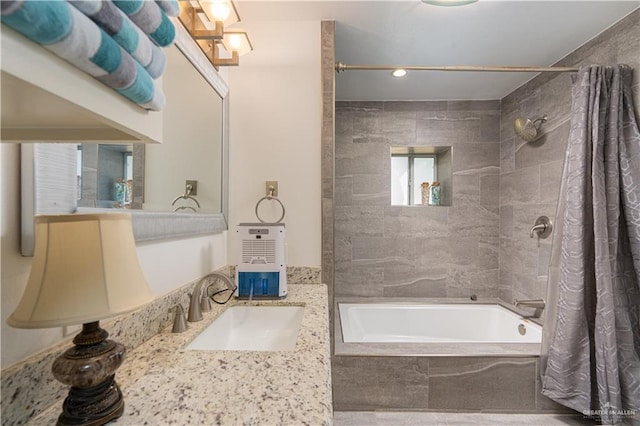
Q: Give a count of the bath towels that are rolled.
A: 4